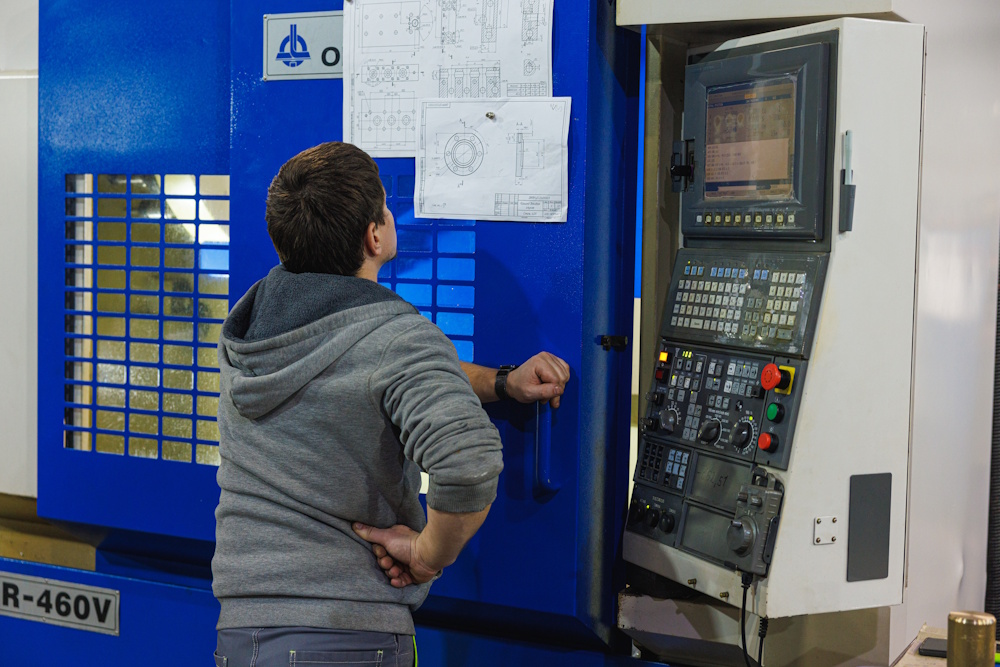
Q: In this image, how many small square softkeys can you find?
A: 10